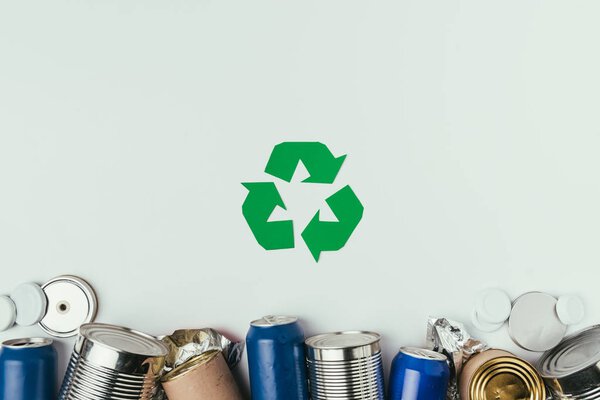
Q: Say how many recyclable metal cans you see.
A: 8